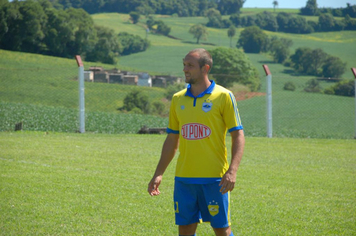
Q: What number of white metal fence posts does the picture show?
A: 3